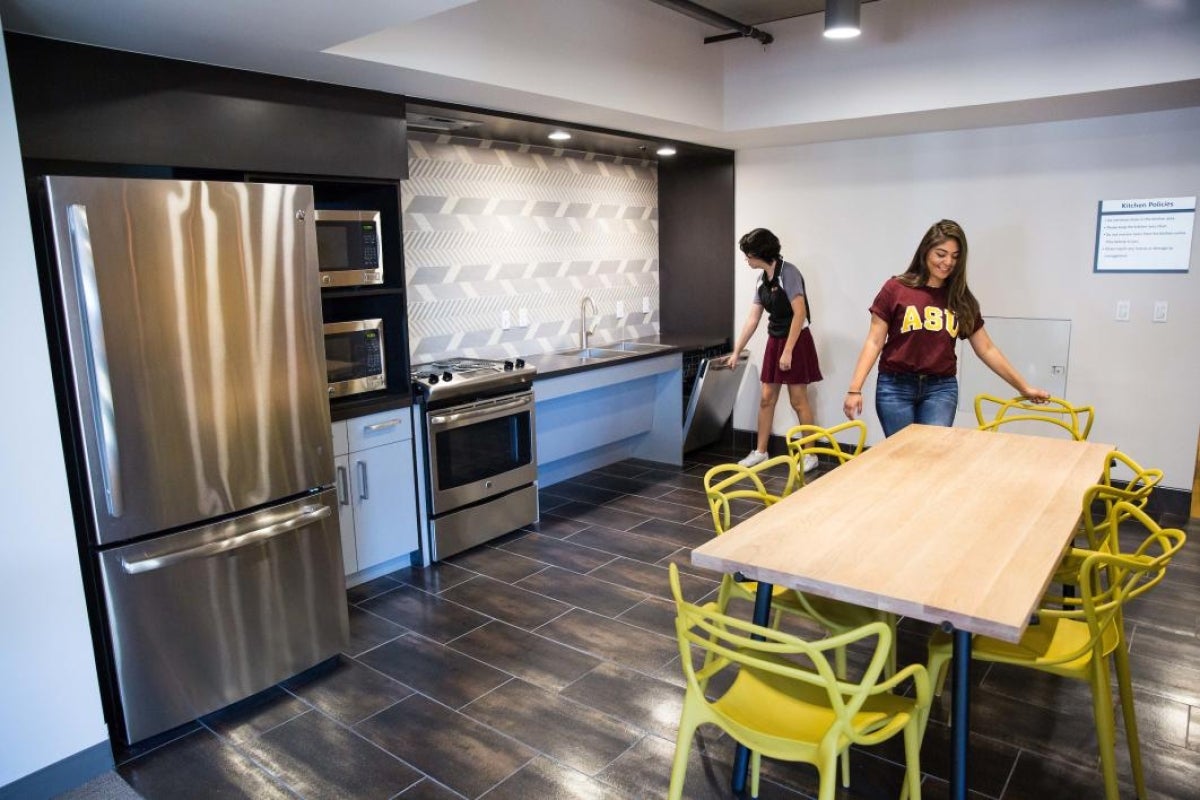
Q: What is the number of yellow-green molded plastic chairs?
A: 6